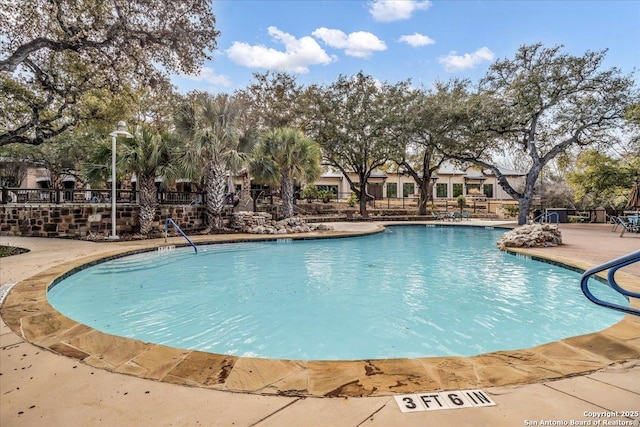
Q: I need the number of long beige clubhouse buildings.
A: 1